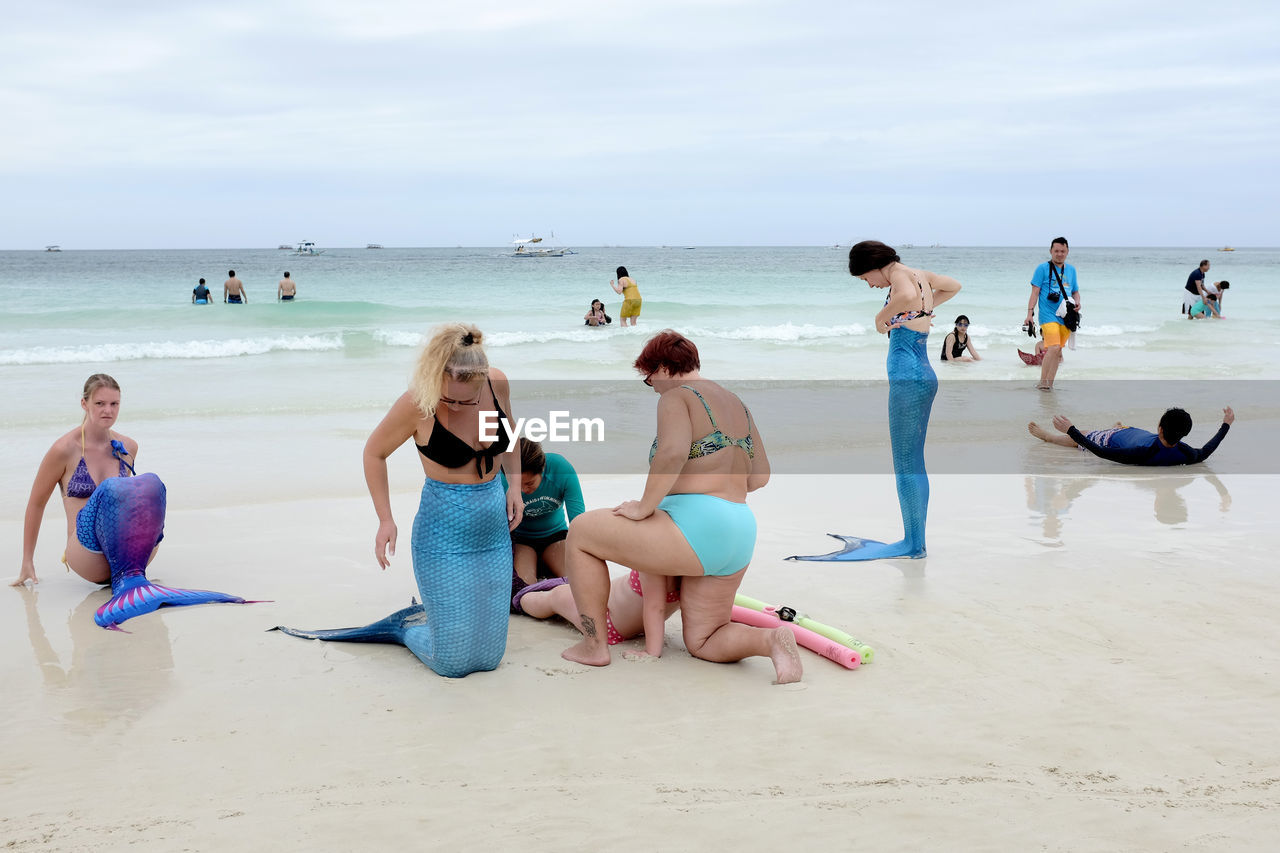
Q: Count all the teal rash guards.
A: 1